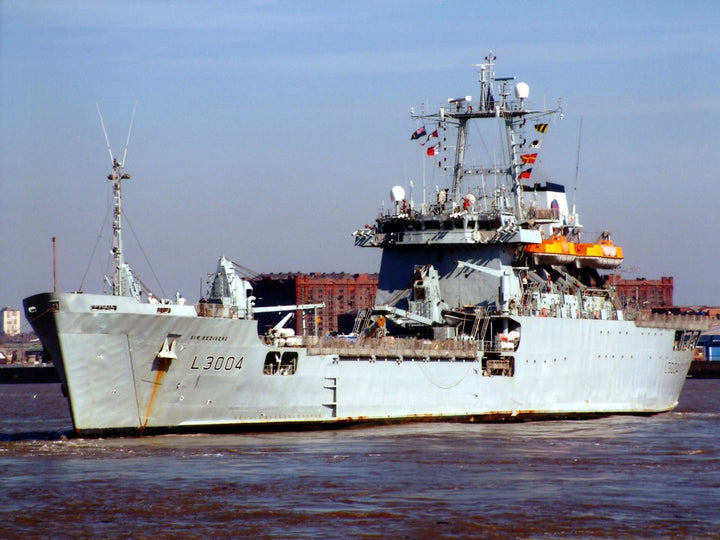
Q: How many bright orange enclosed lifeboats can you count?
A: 2